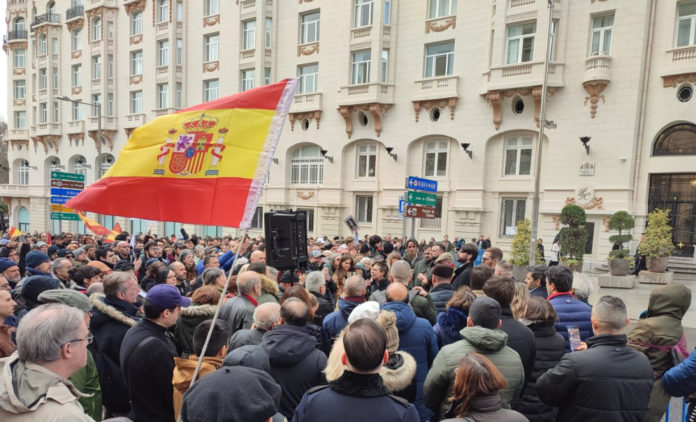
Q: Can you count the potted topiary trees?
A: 4